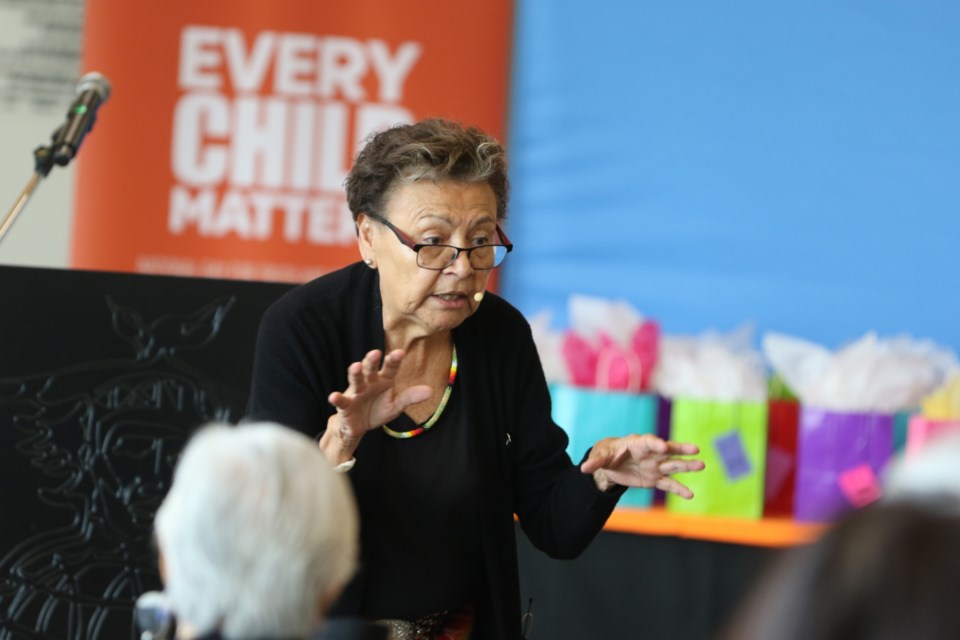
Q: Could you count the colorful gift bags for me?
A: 7